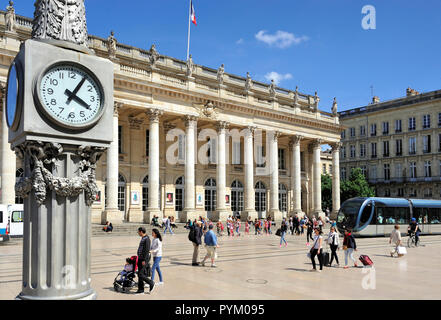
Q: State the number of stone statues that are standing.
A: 10